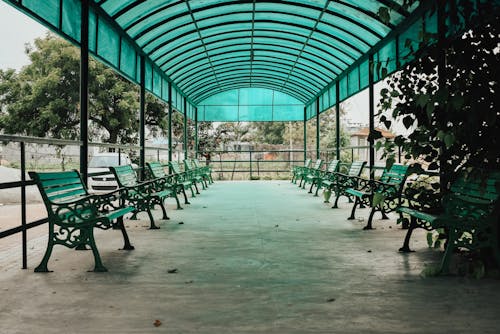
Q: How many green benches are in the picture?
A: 12